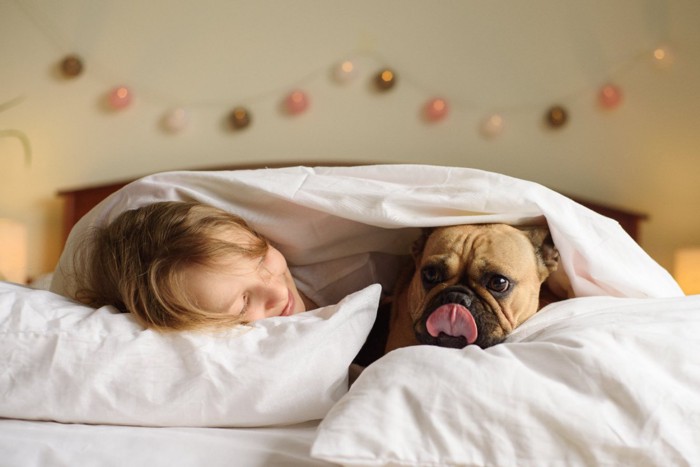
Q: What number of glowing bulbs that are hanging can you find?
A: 12